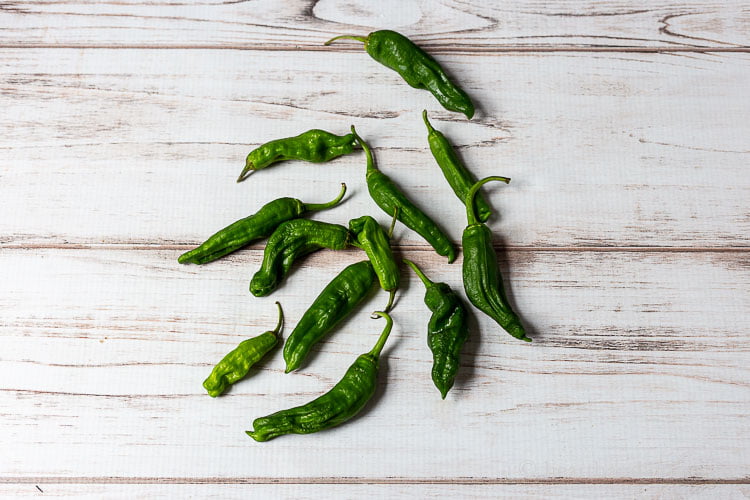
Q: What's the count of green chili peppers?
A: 12